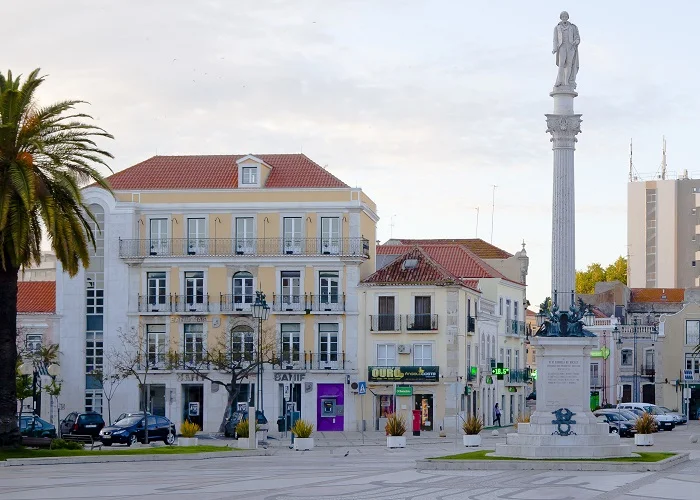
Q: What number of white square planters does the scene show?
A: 6